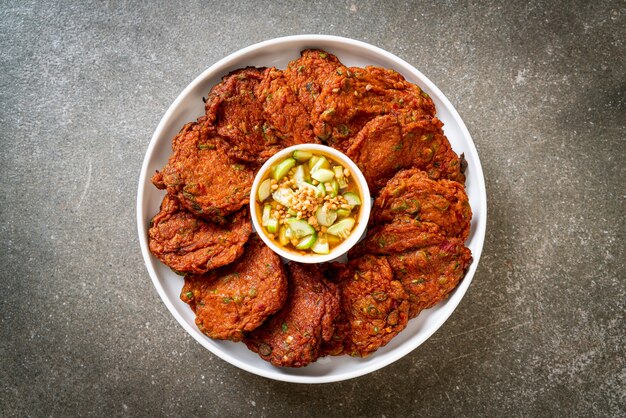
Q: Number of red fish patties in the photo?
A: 11